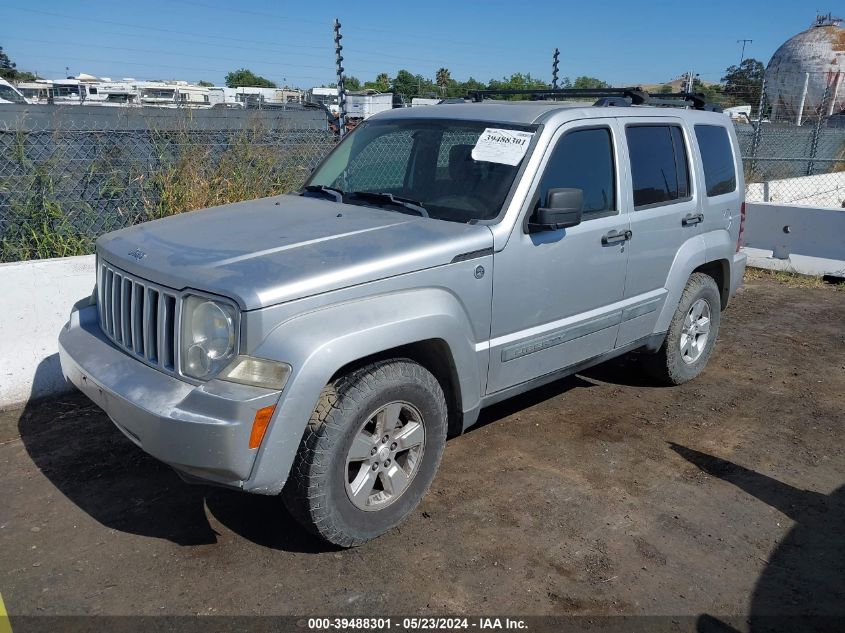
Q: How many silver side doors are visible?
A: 2